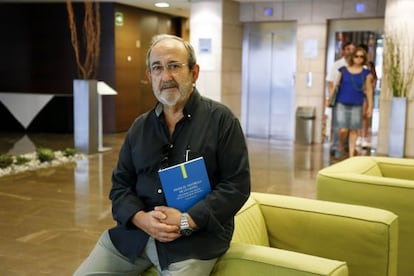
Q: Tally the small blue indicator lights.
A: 2